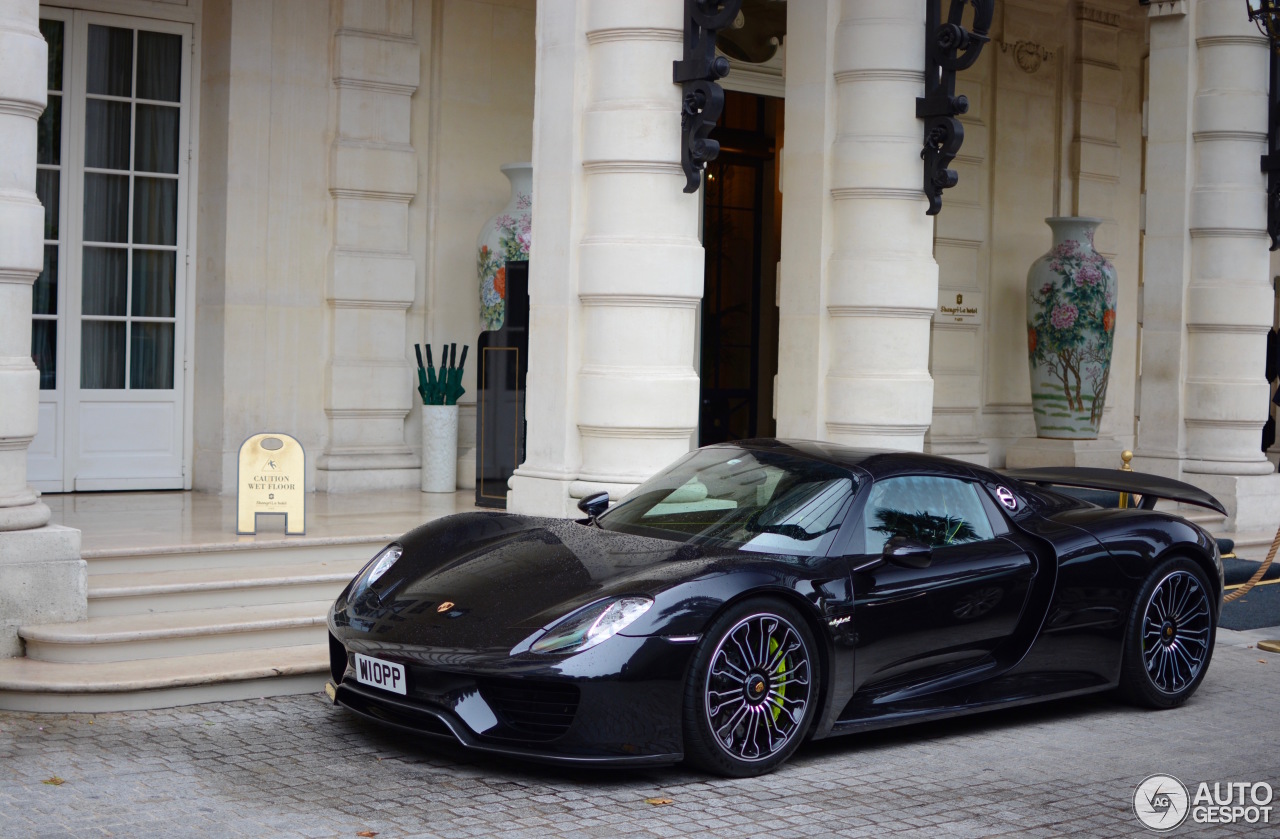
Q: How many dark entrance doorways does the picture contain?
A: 1